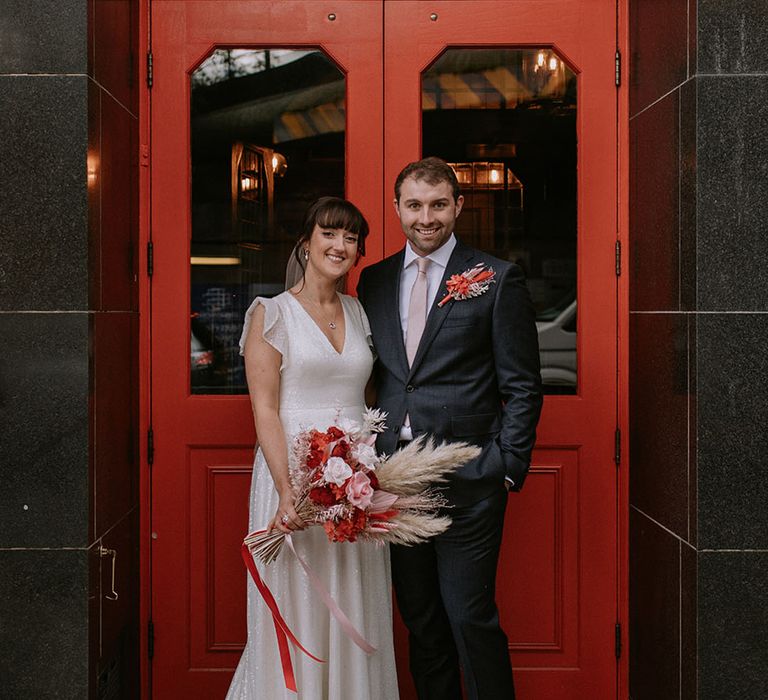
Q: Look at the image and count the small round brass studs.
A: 2